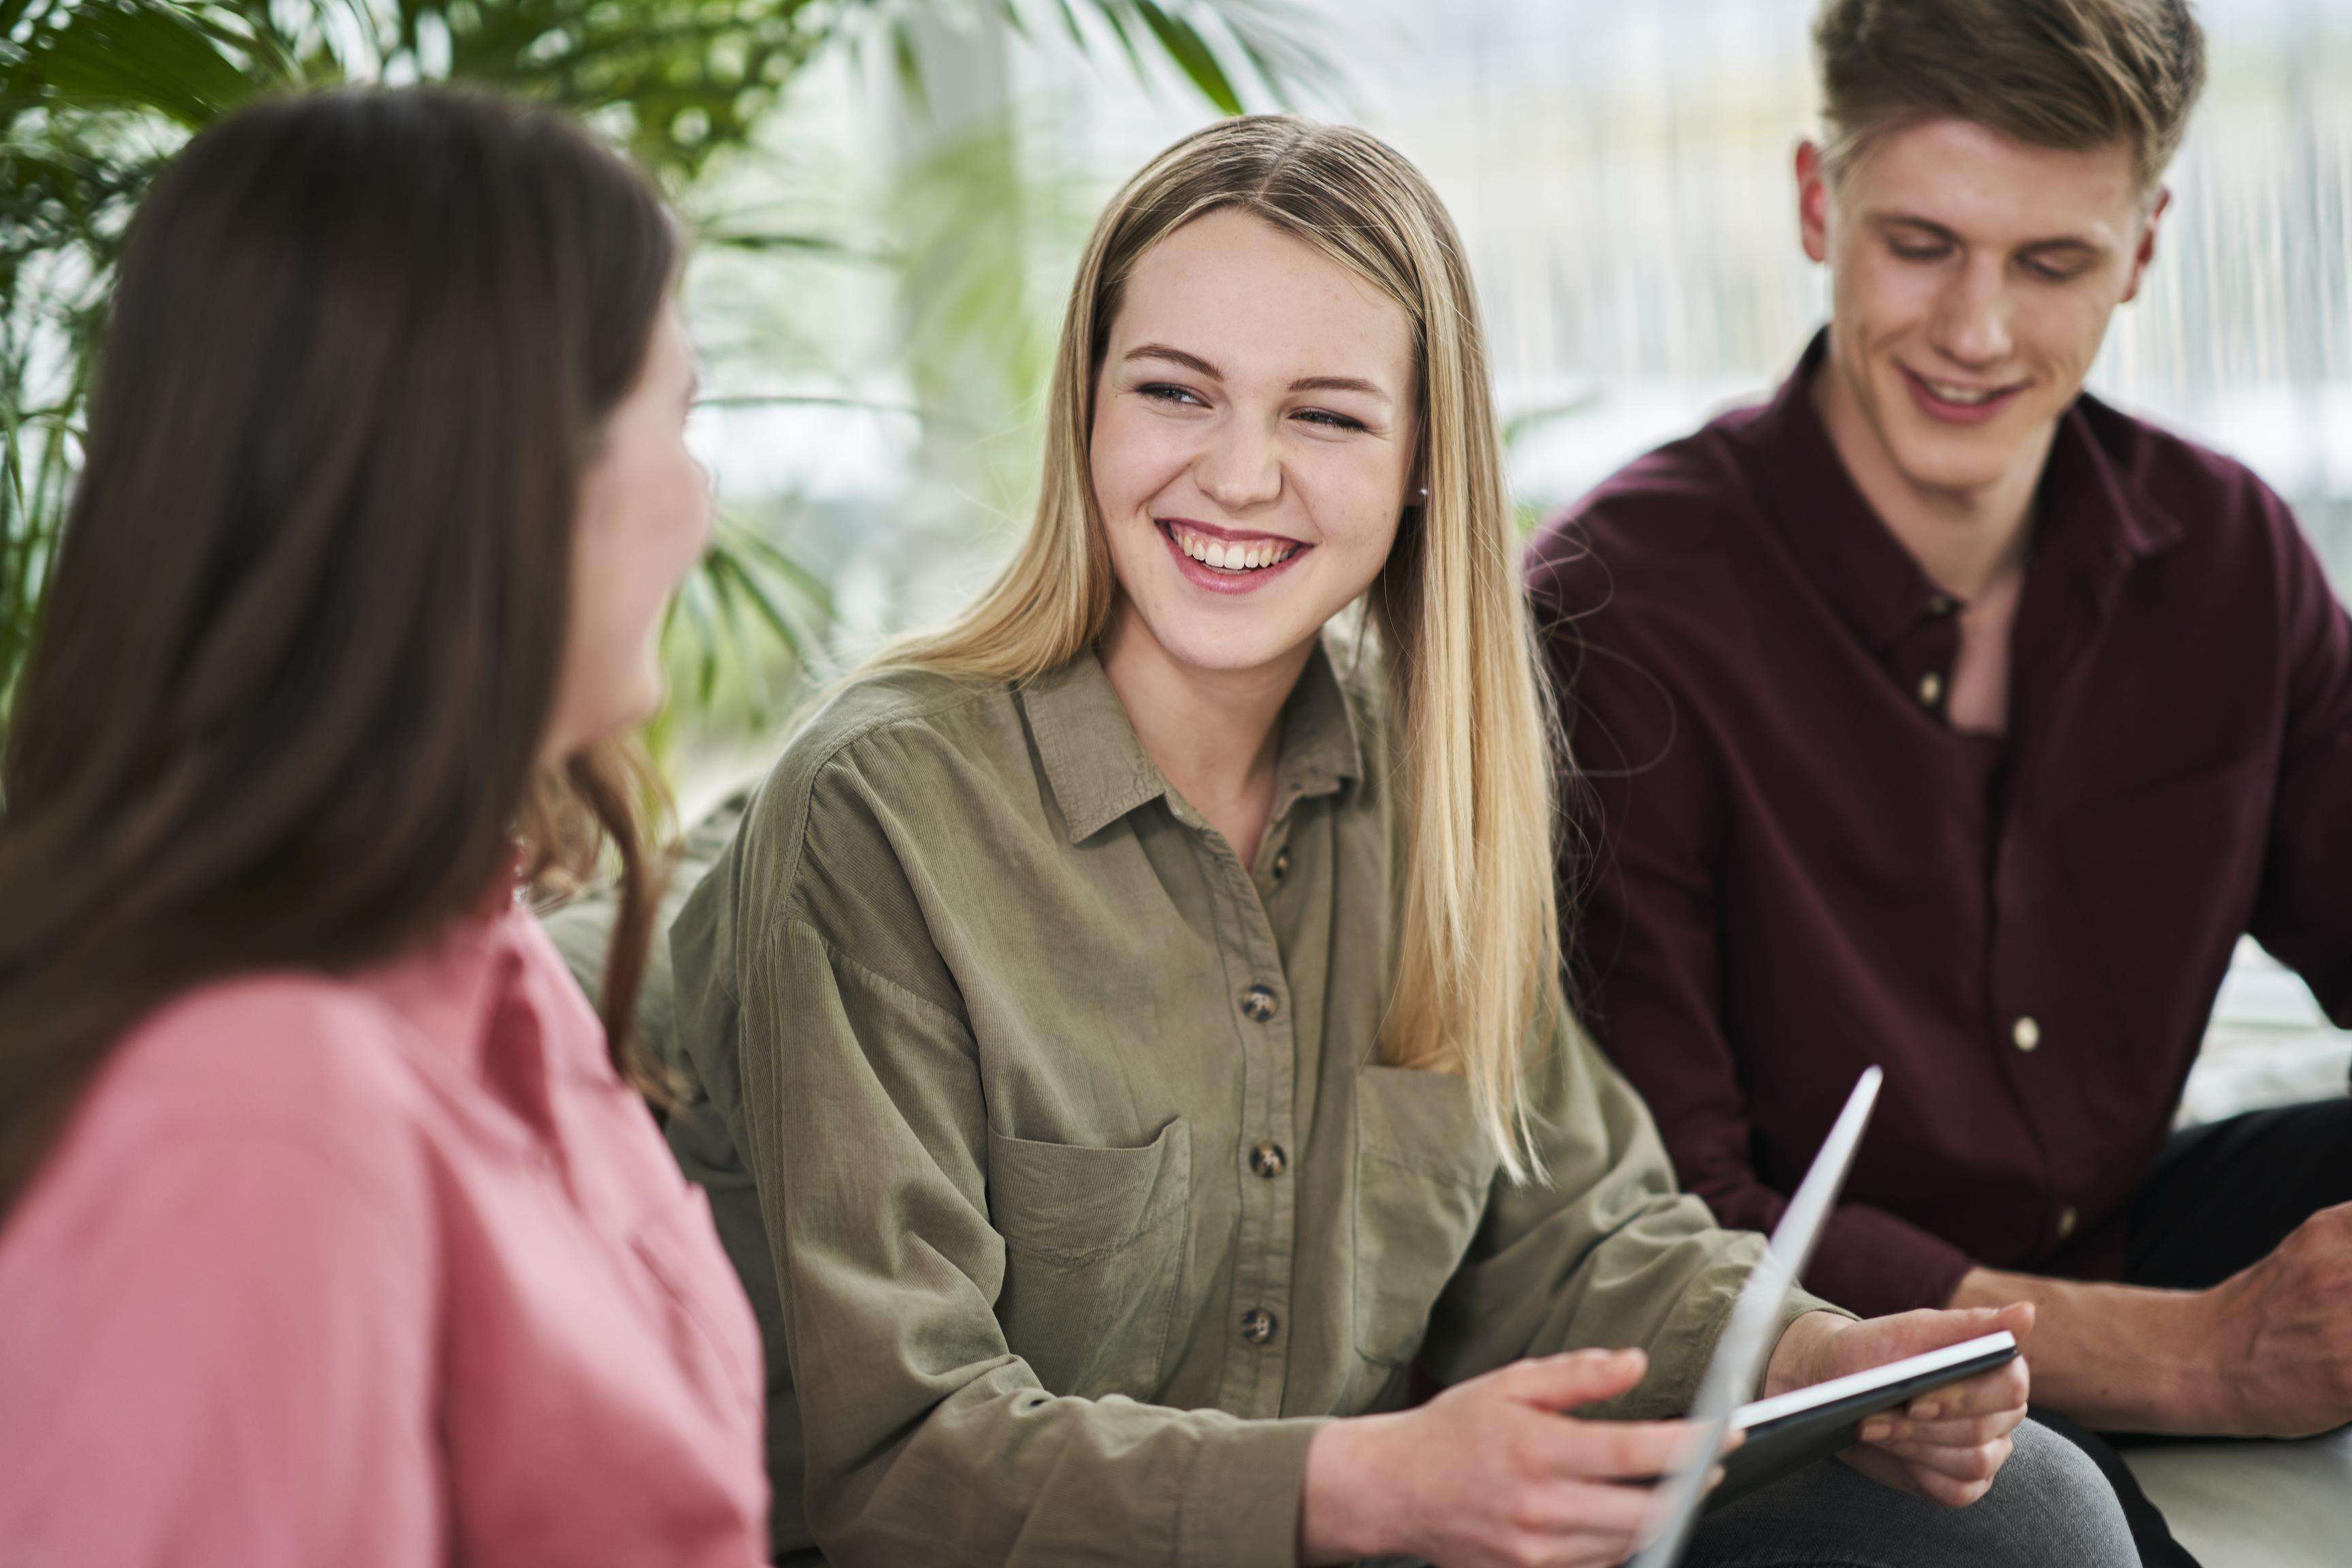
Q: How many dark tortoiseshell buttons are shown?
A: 4